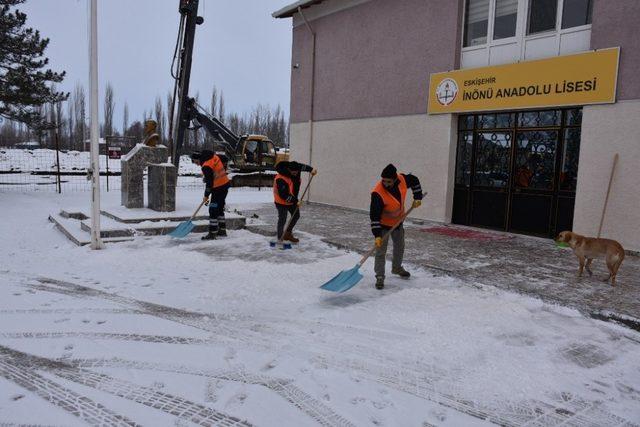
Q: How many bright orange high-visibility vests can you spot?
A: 3